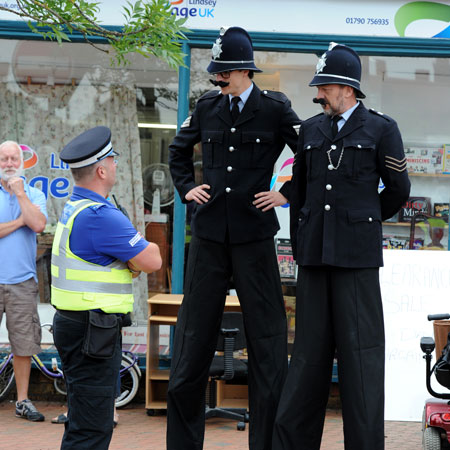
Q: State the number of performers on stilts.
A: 2